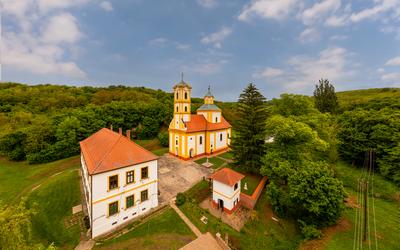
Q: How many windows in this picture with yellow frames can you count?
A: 6